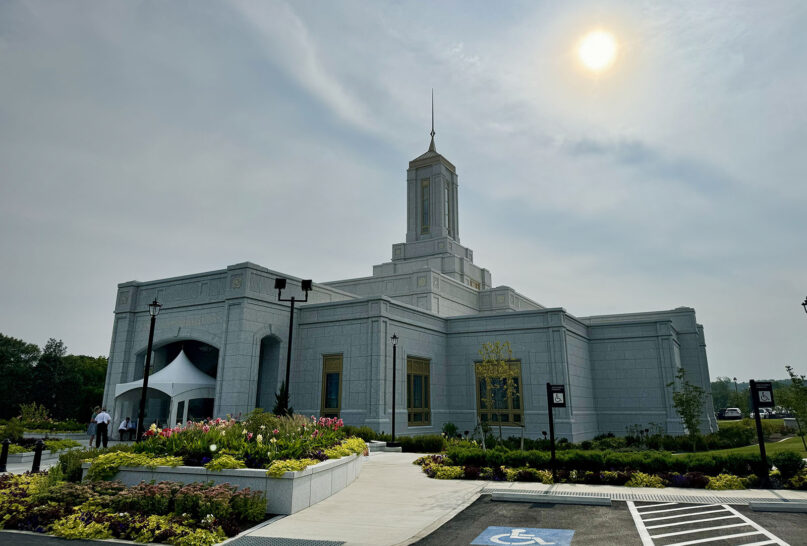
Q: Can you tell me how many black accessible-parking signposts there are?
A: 2